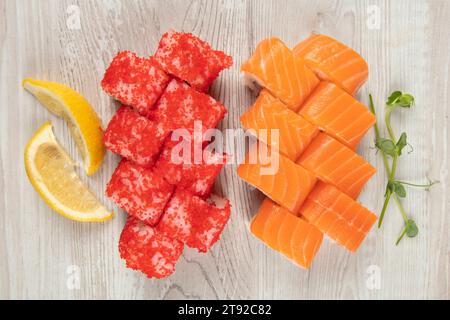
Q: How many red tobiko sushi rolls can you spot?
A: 8